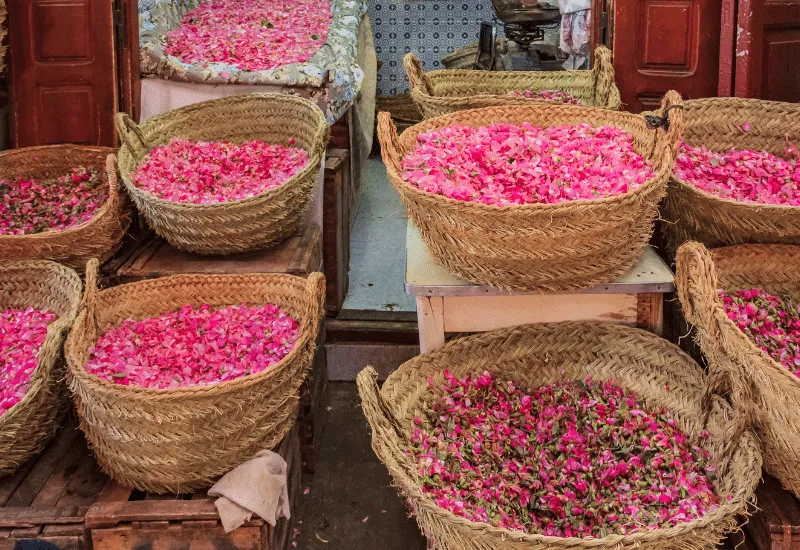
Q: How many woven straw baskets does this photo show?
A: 9